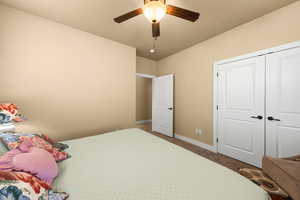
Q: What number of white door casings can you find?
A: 2